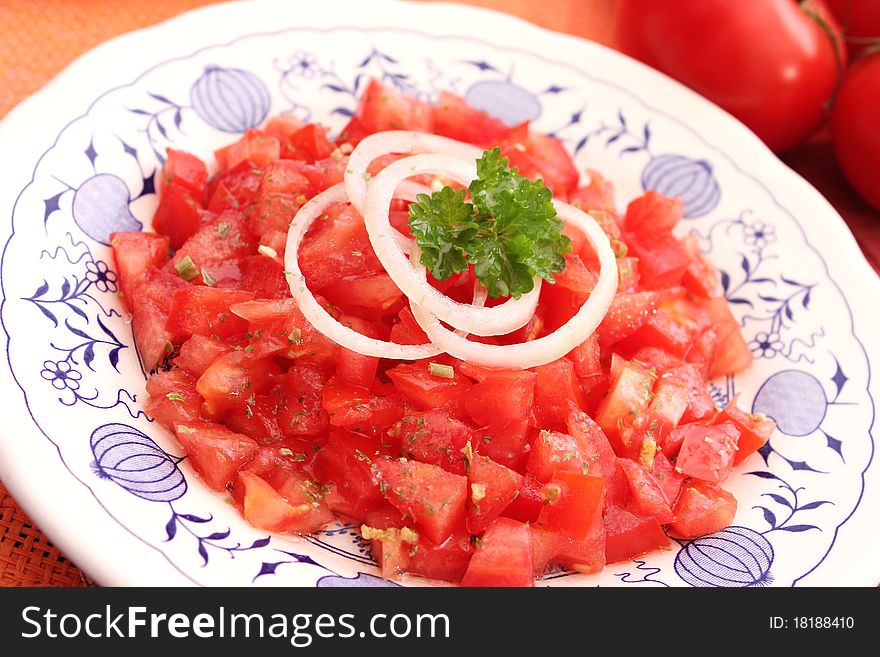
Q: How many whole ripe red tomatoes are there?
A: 3